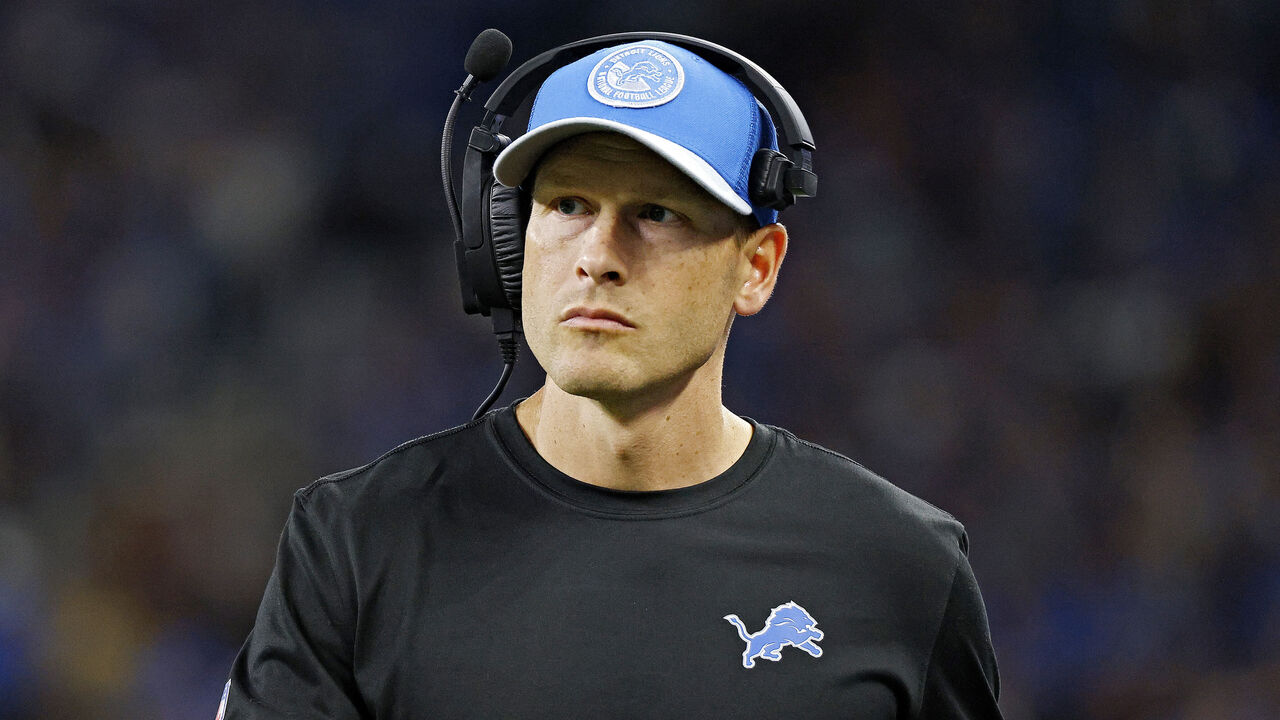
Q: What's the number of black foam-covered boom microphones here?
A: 1